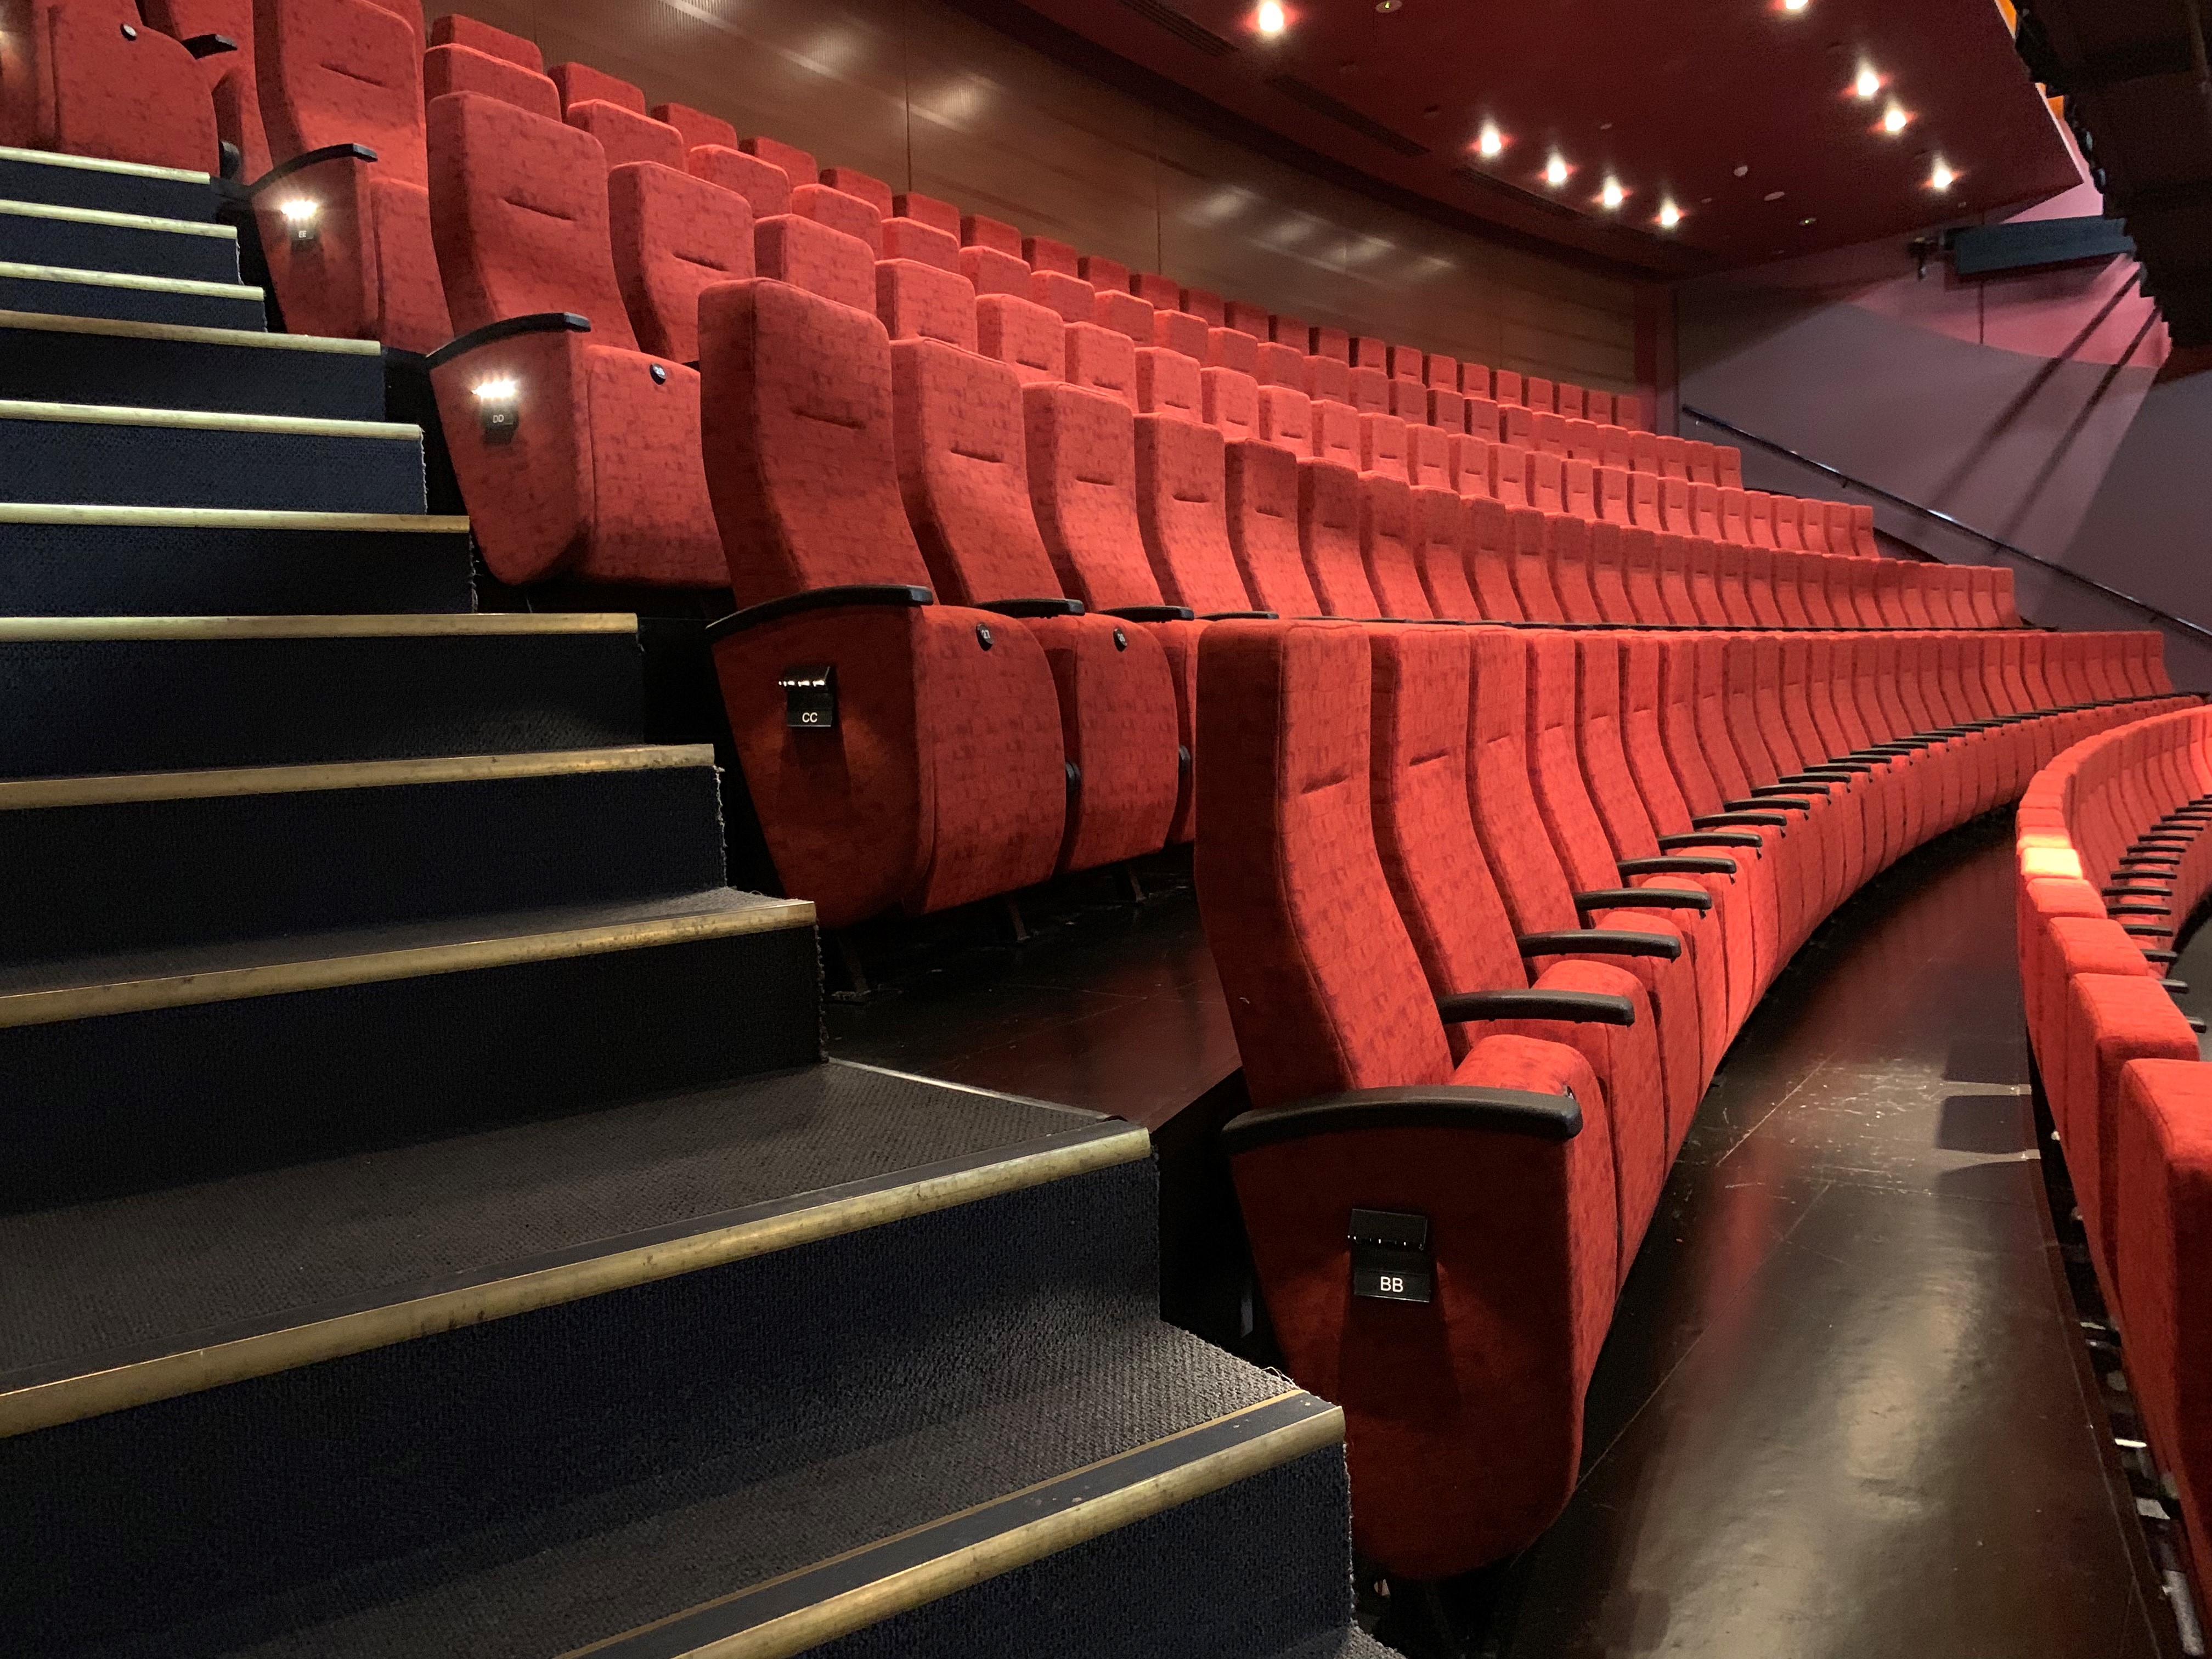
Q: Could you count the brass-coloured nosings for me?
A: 11